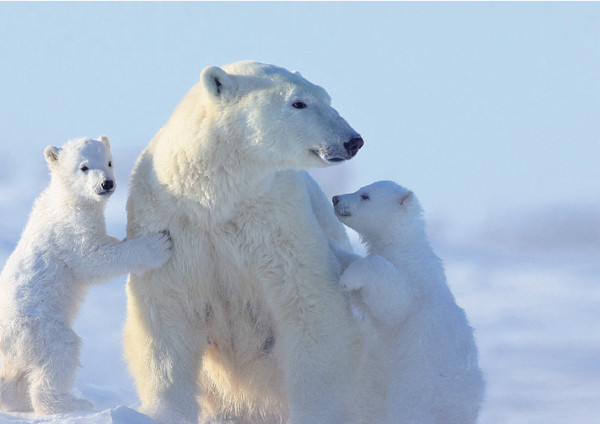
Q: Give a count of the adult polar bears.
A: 1